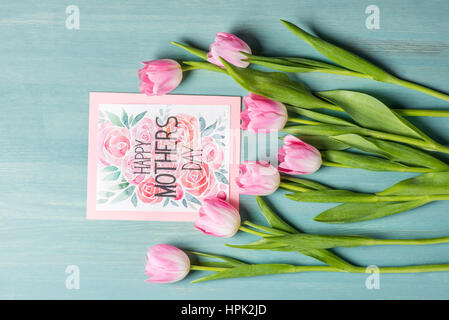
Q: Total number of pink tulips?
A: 7